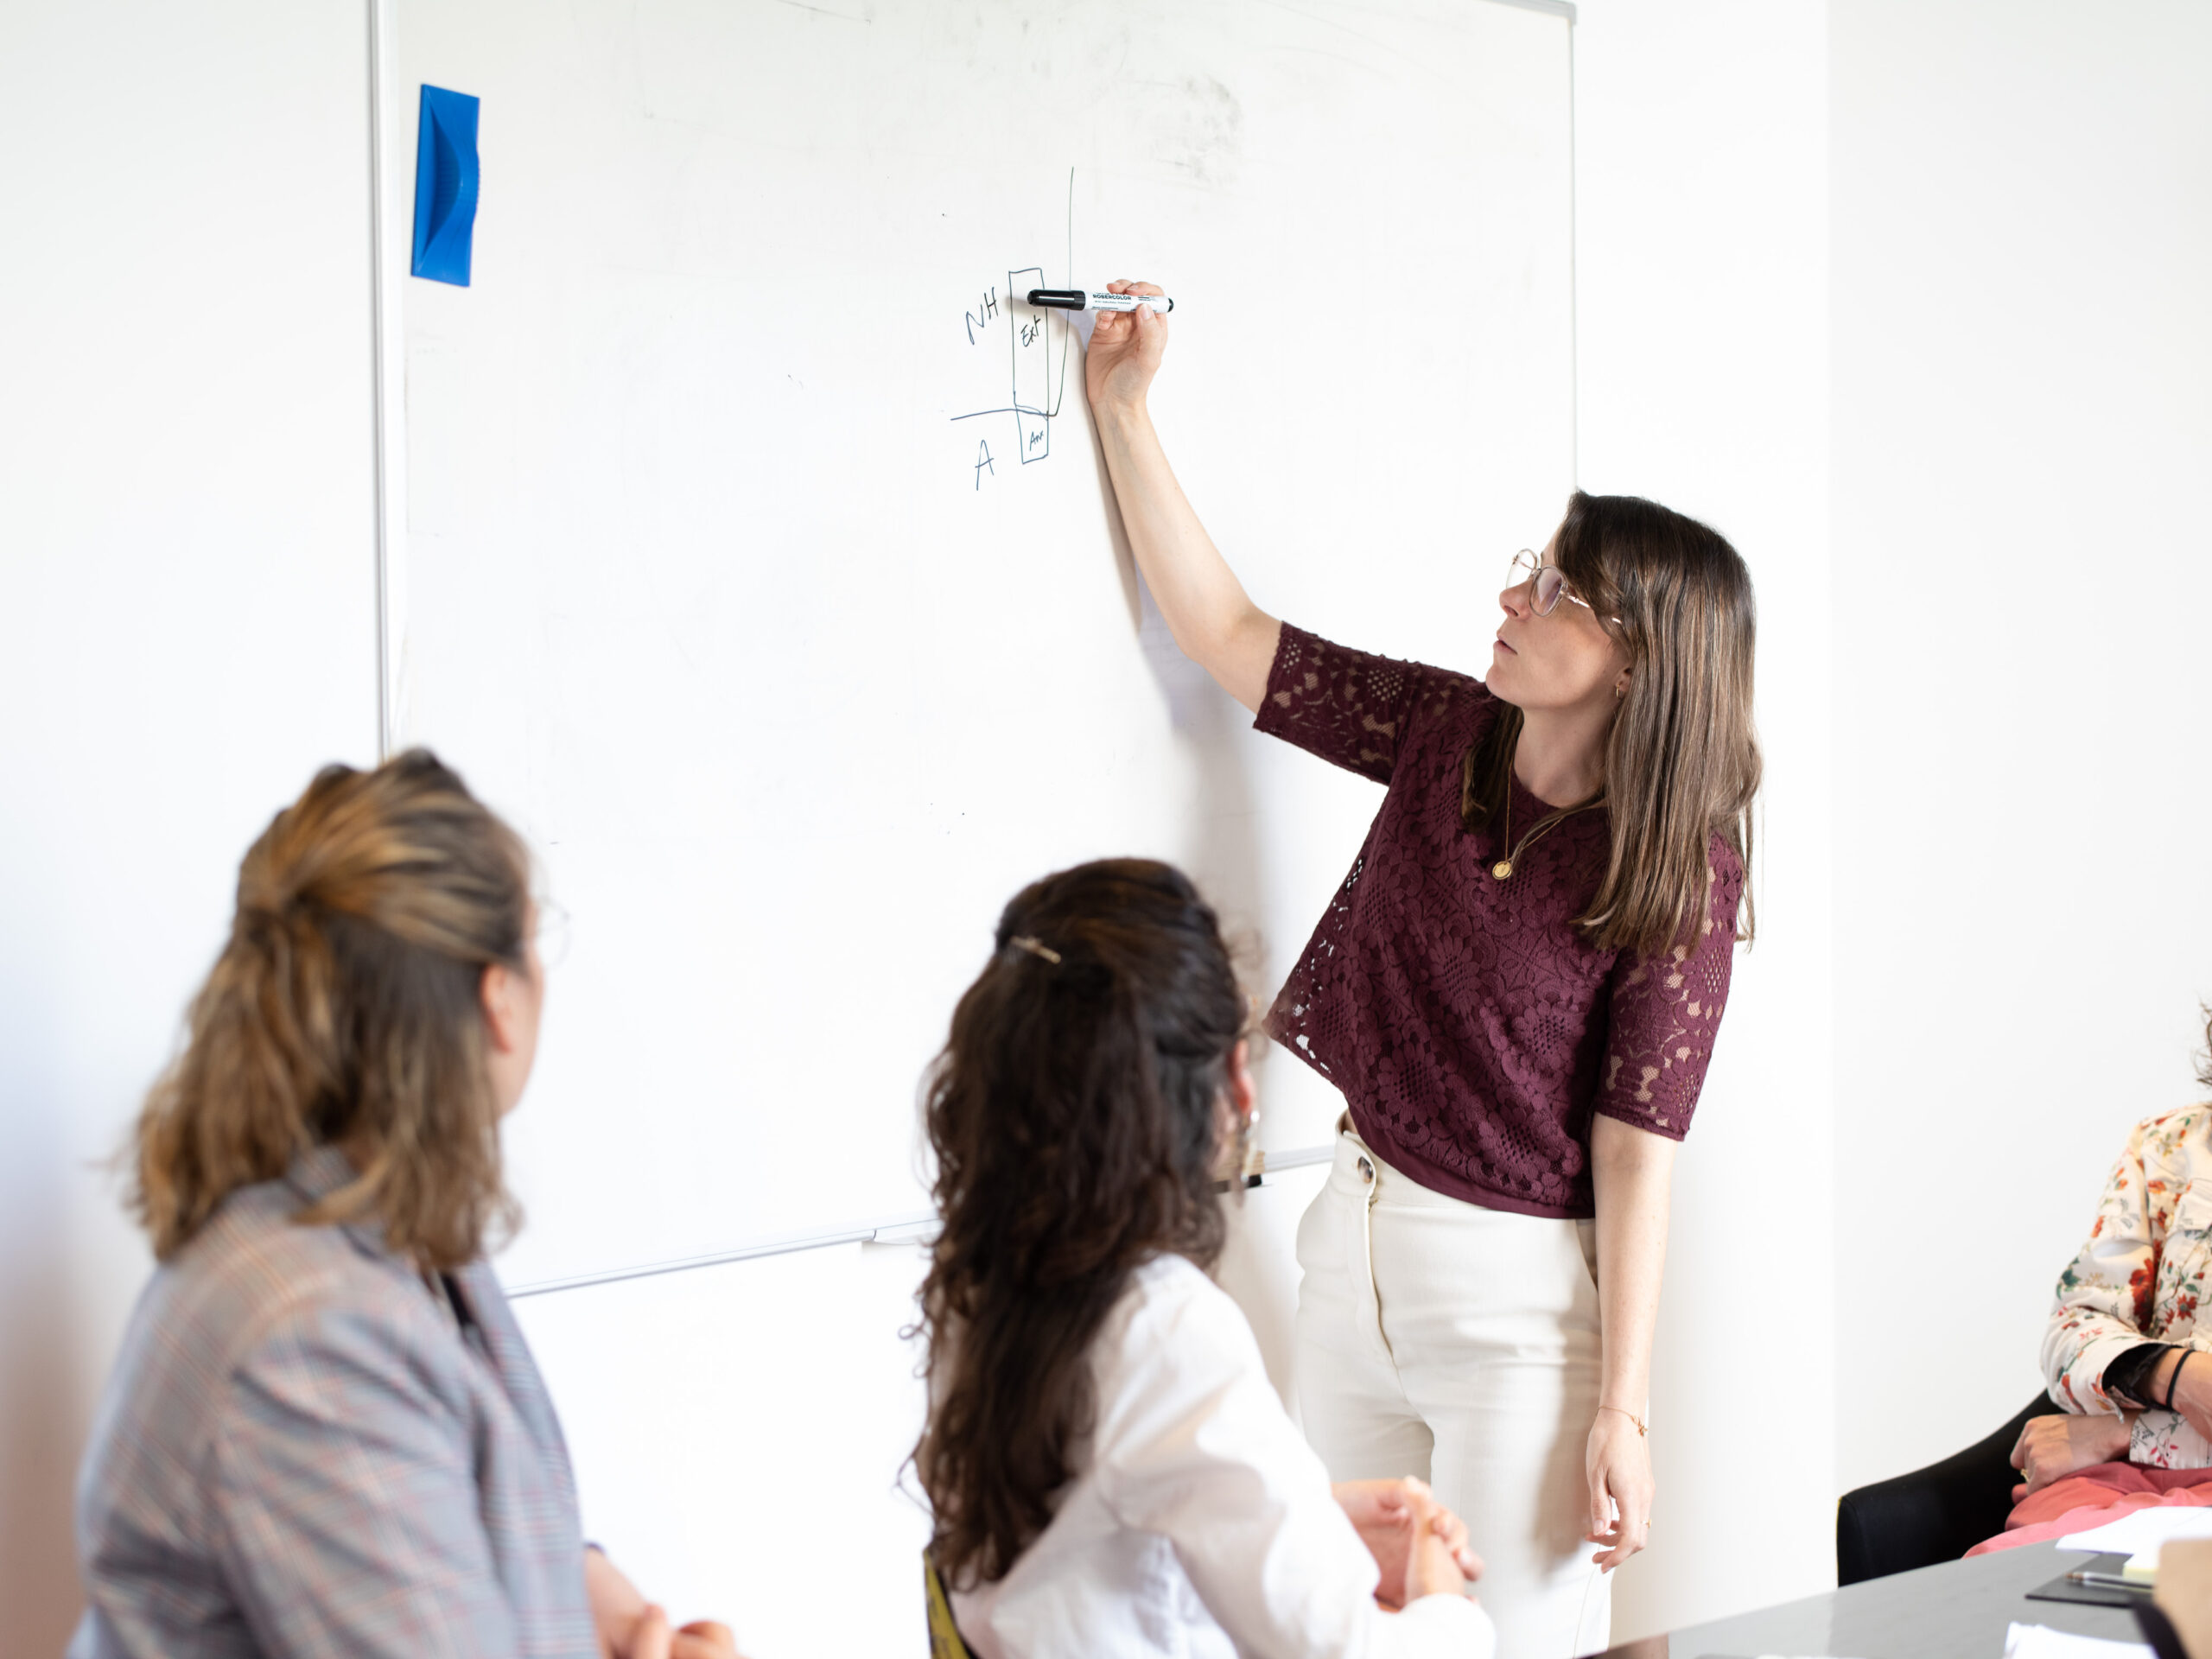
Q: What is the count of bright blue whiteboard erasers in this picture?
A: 1